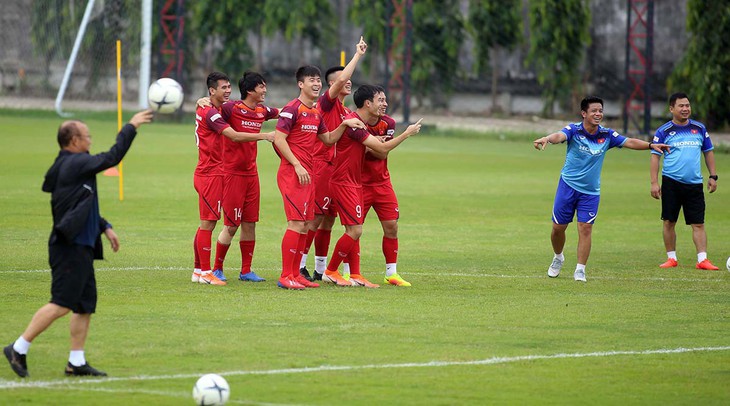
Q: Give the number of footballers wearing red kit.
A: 6